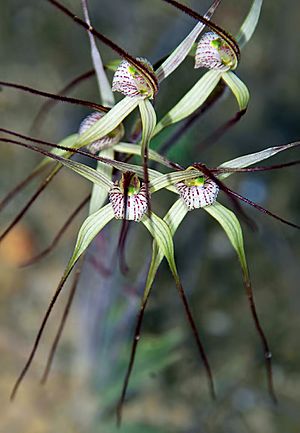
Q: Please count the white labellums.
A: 5